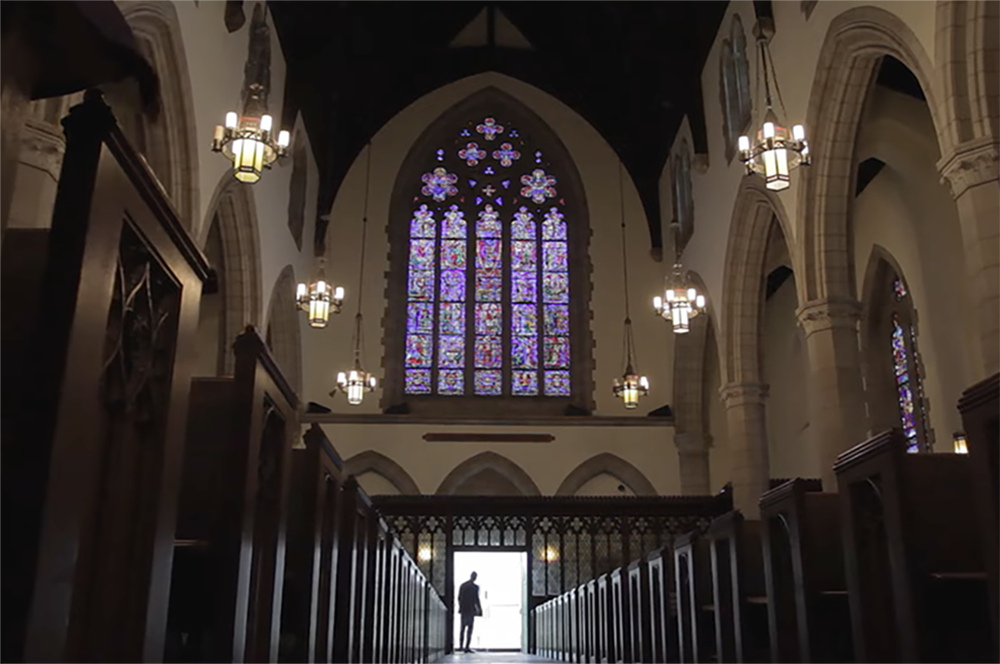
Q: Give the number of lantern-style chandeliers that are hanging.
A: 6